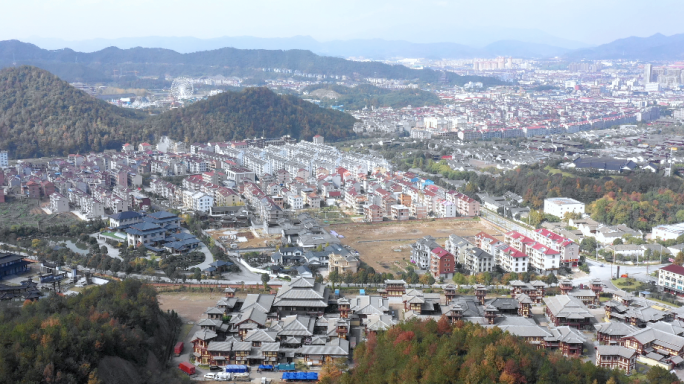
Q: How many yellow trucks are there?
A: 0